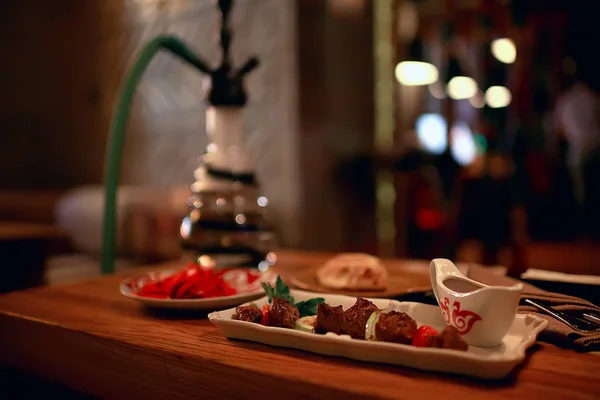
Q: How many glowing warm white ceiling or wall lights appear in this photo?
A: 4